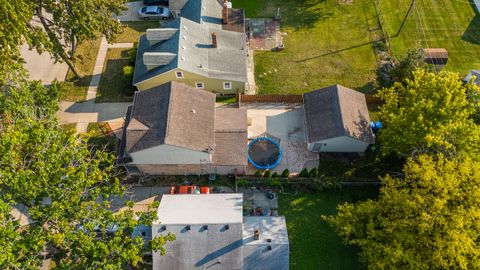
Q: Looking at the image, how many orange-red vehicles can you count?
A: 1